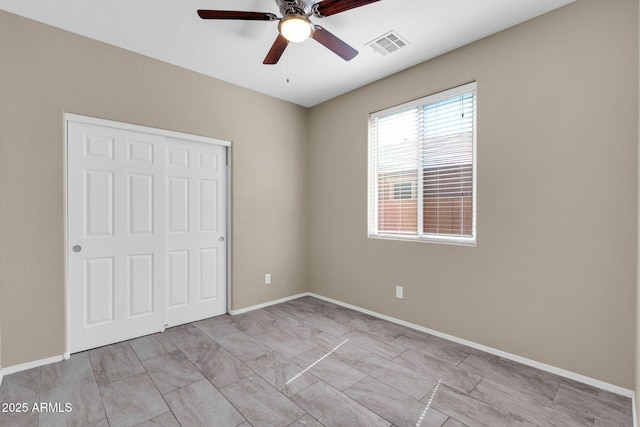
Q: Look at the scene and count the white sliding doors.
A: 2